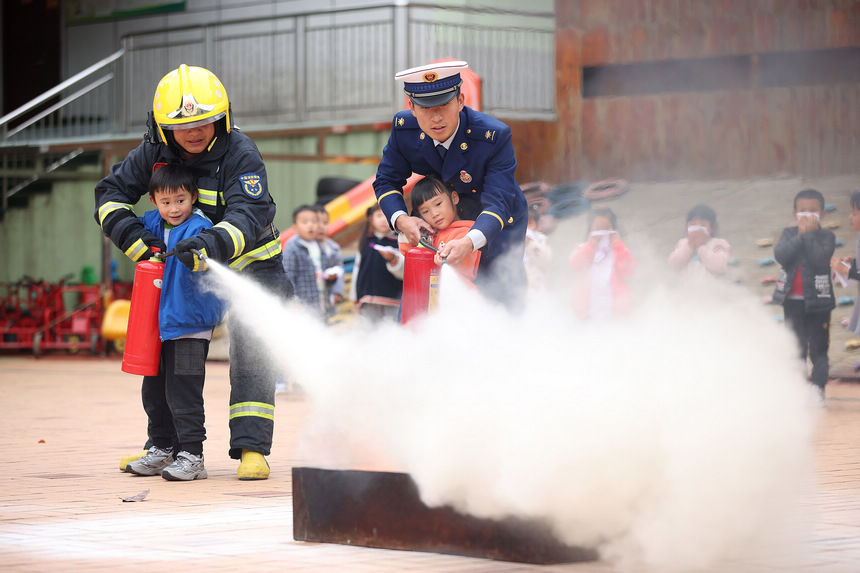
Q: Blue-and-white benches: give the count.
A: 0